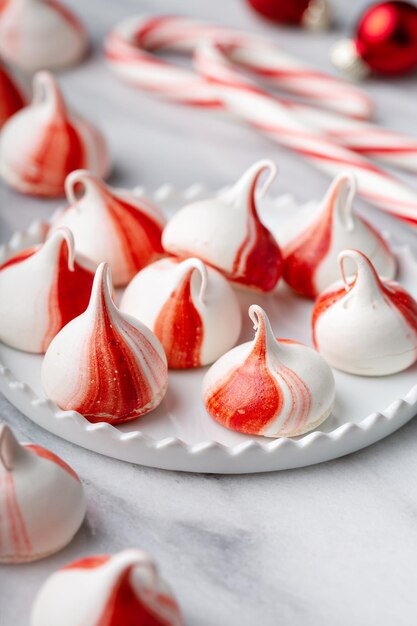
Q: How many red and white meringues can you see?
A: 13